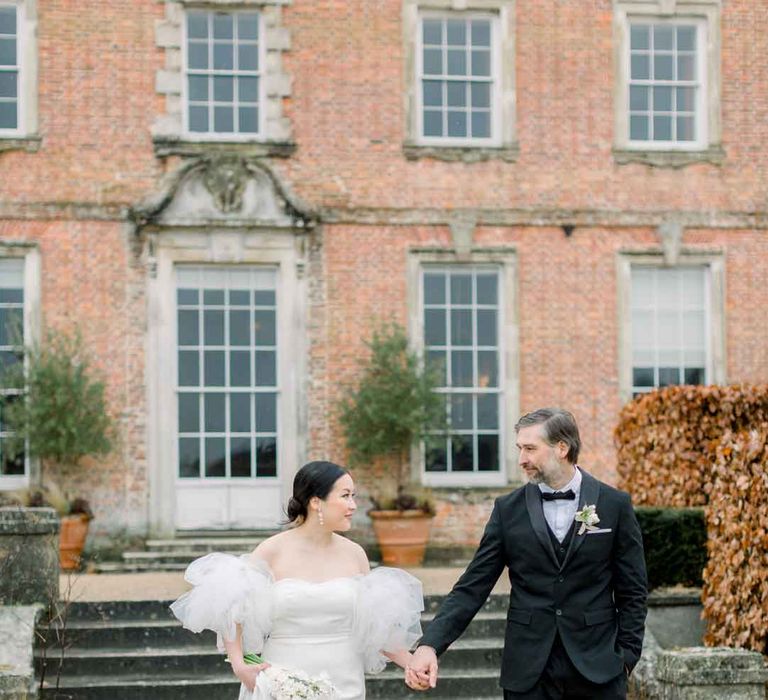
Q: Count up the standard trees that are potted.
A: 2